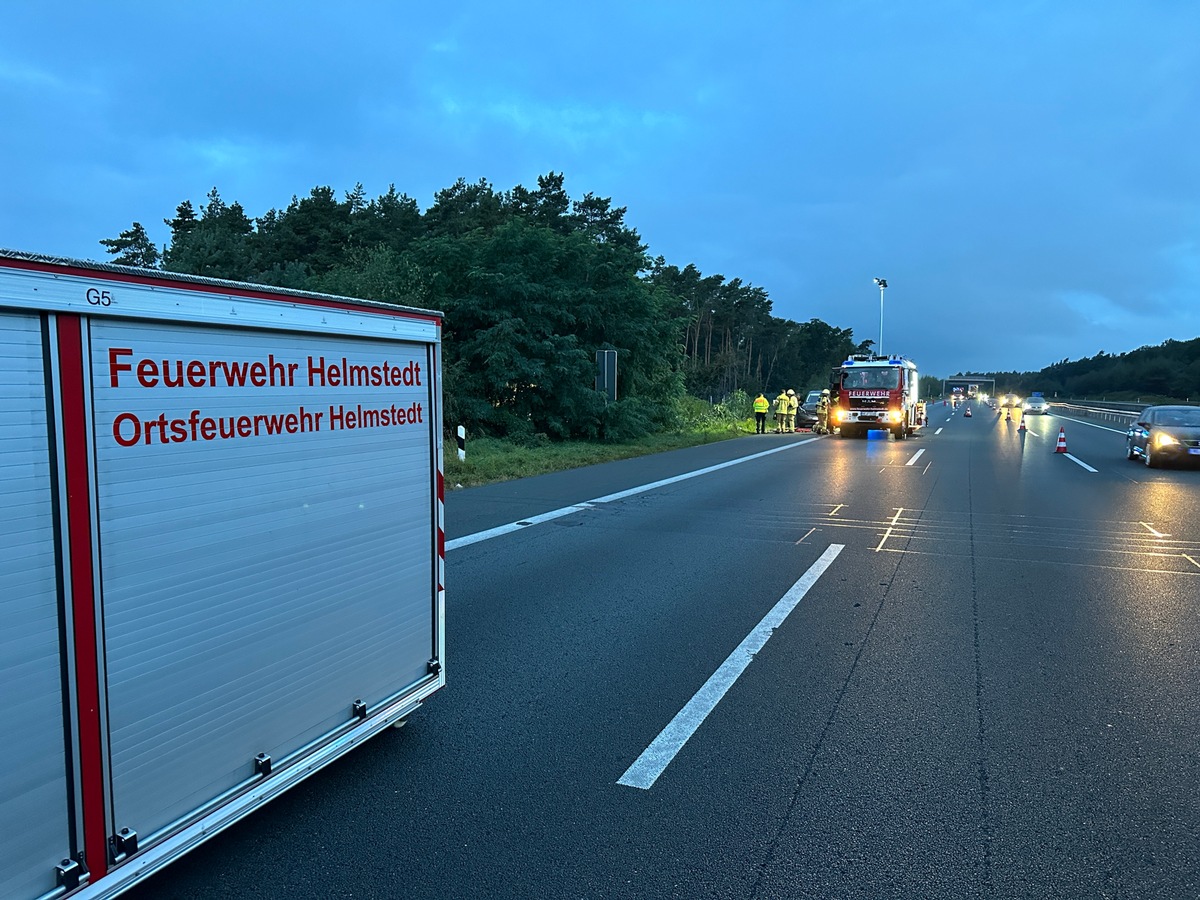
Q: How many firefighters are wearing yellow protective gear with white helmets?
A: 2